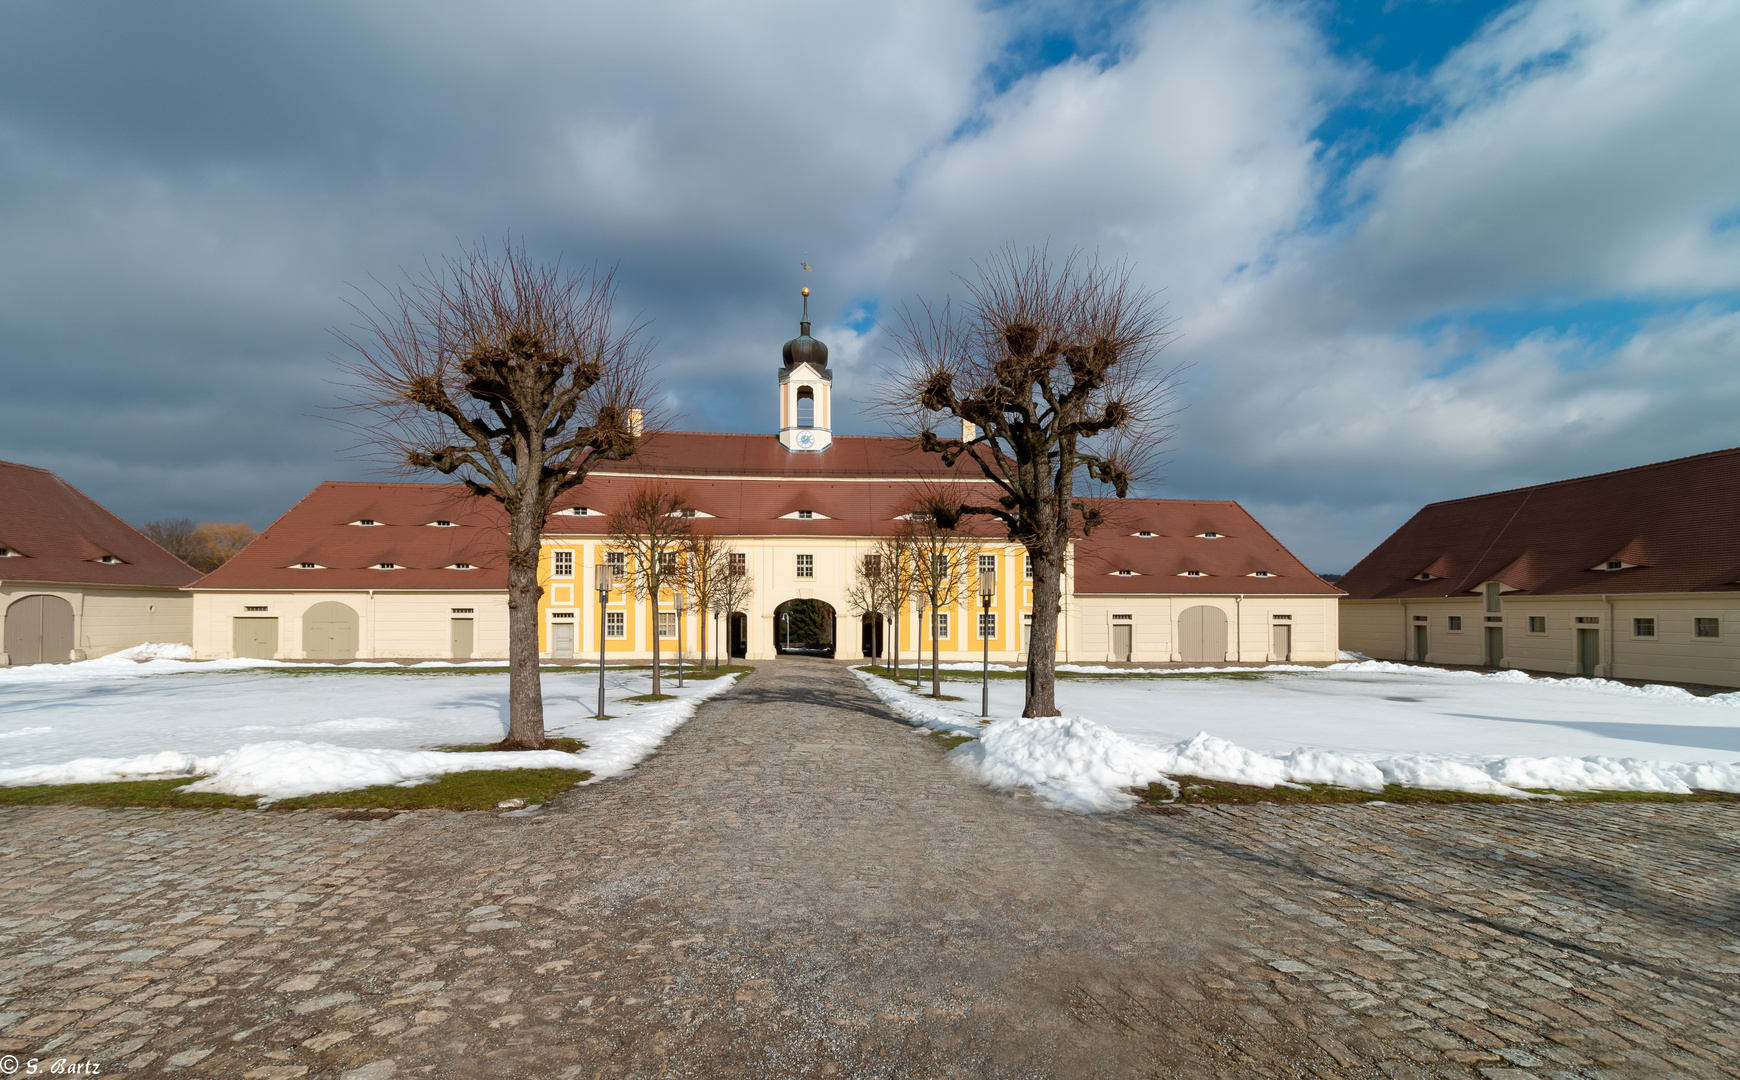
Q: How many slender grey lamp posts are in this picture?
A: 6